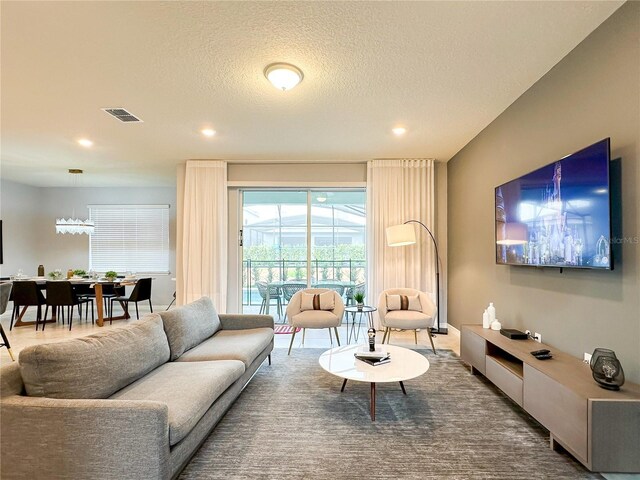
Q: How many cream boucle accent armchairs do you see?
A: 2